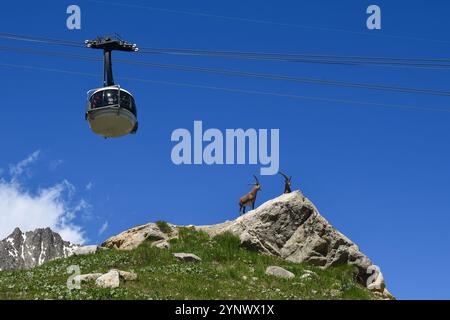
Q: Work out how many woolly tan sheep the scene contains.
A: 0